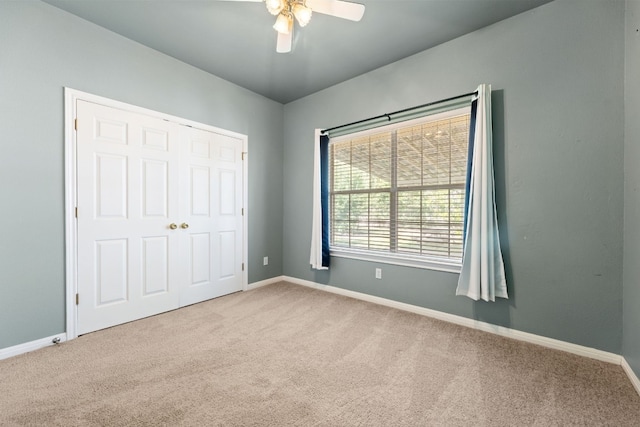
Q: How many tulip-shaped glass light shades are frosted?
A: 3